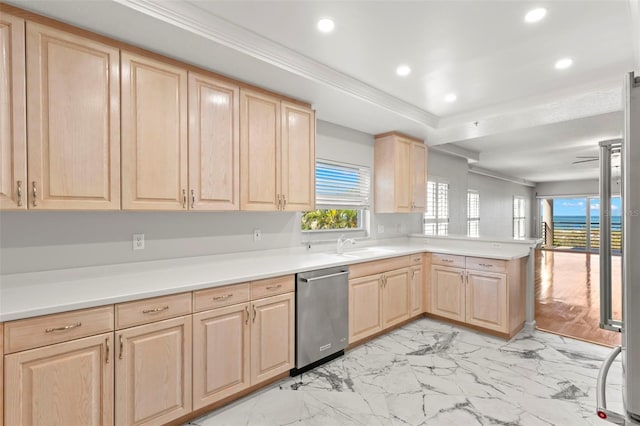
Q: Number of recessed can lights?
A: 5